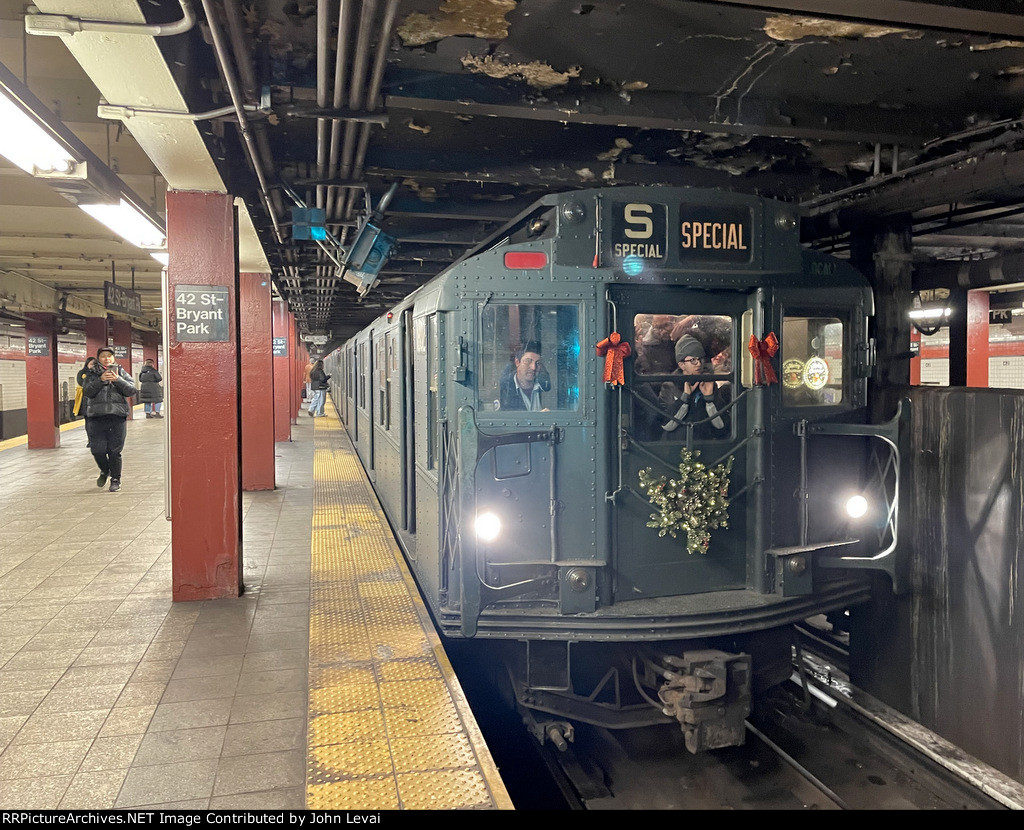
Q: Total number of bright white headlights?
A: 2